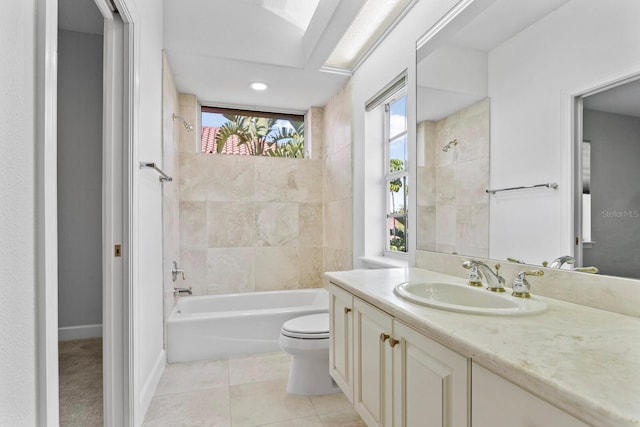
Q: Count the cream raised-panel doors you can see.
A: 3